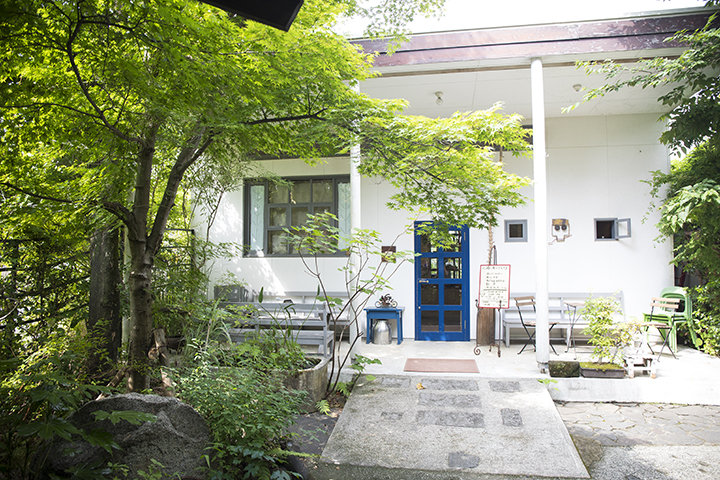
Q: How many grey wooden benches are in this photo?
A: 3